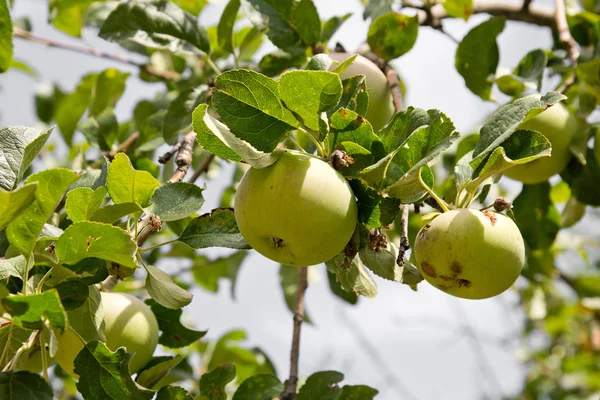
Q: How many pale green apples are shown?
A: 5